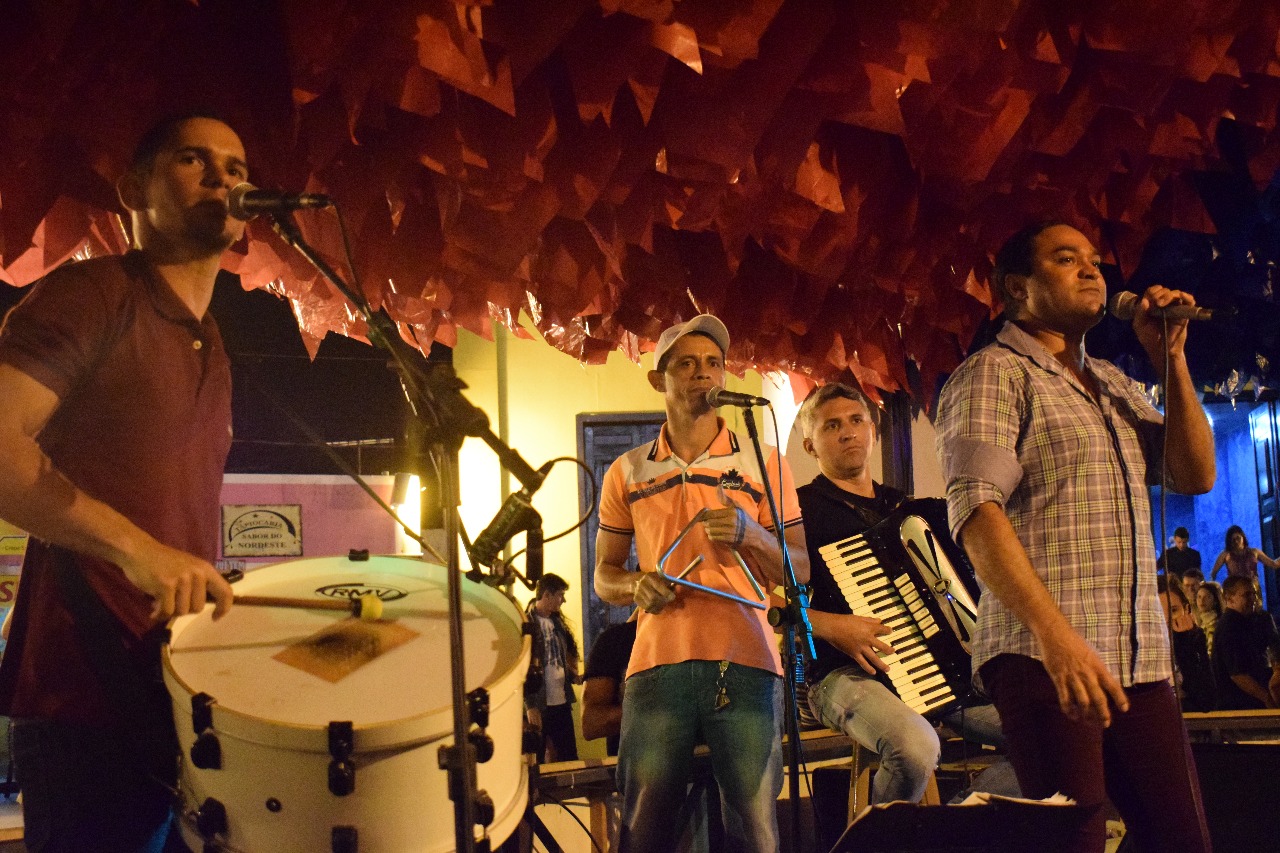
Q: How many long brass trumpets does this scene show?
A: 0